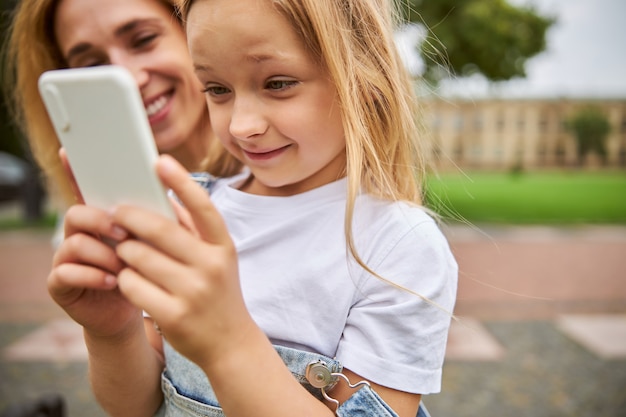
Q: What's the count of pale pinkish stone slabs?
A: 3